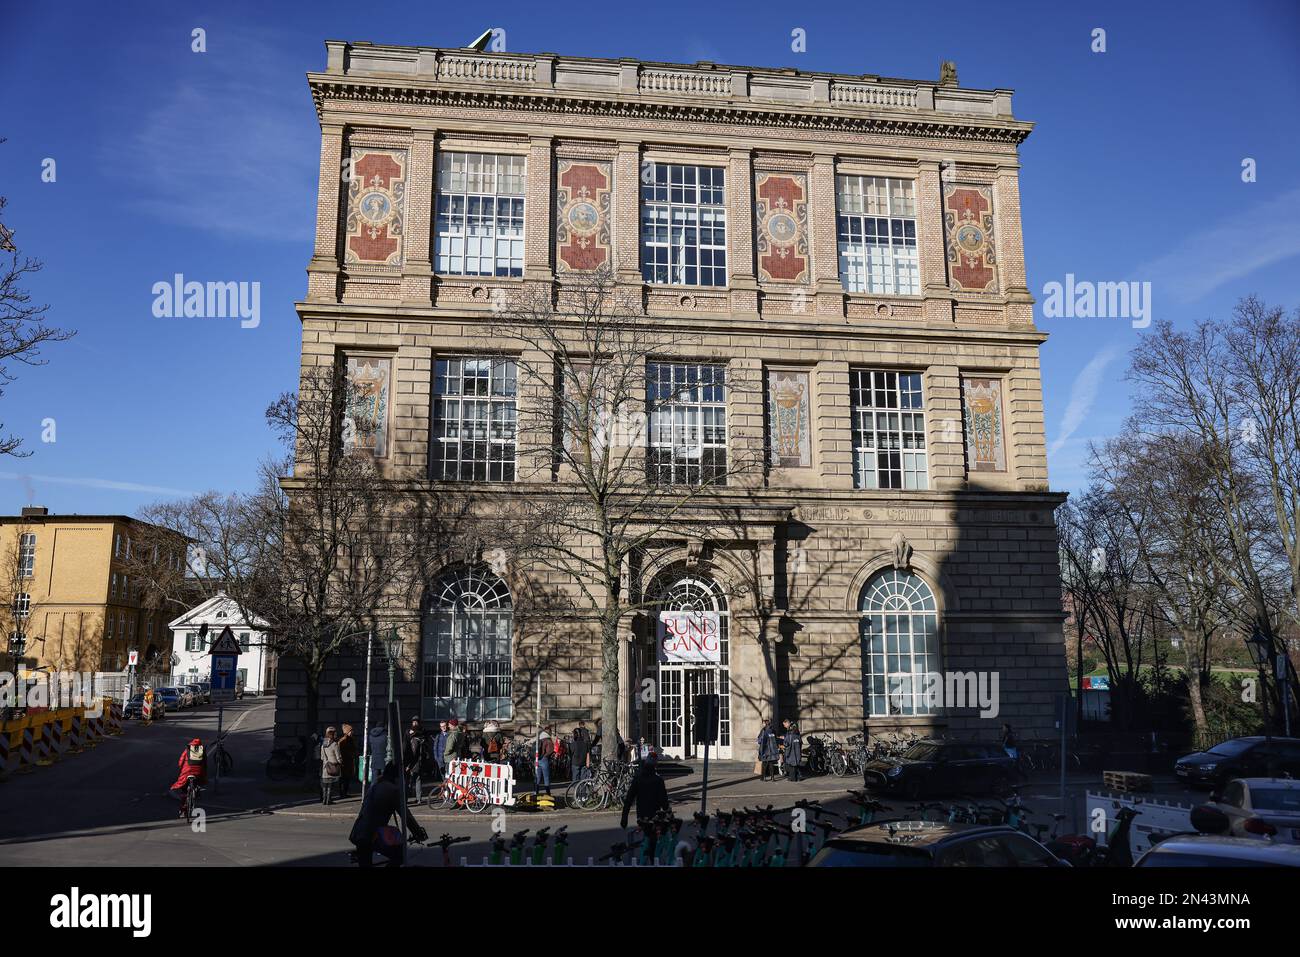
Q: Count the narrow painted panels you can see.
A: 8